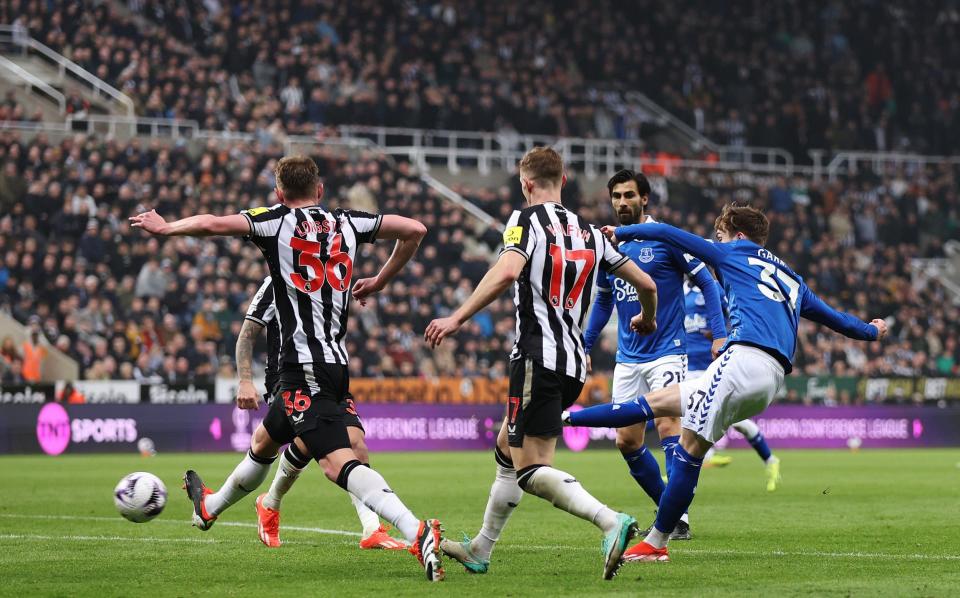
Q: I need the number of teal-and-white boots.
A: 2